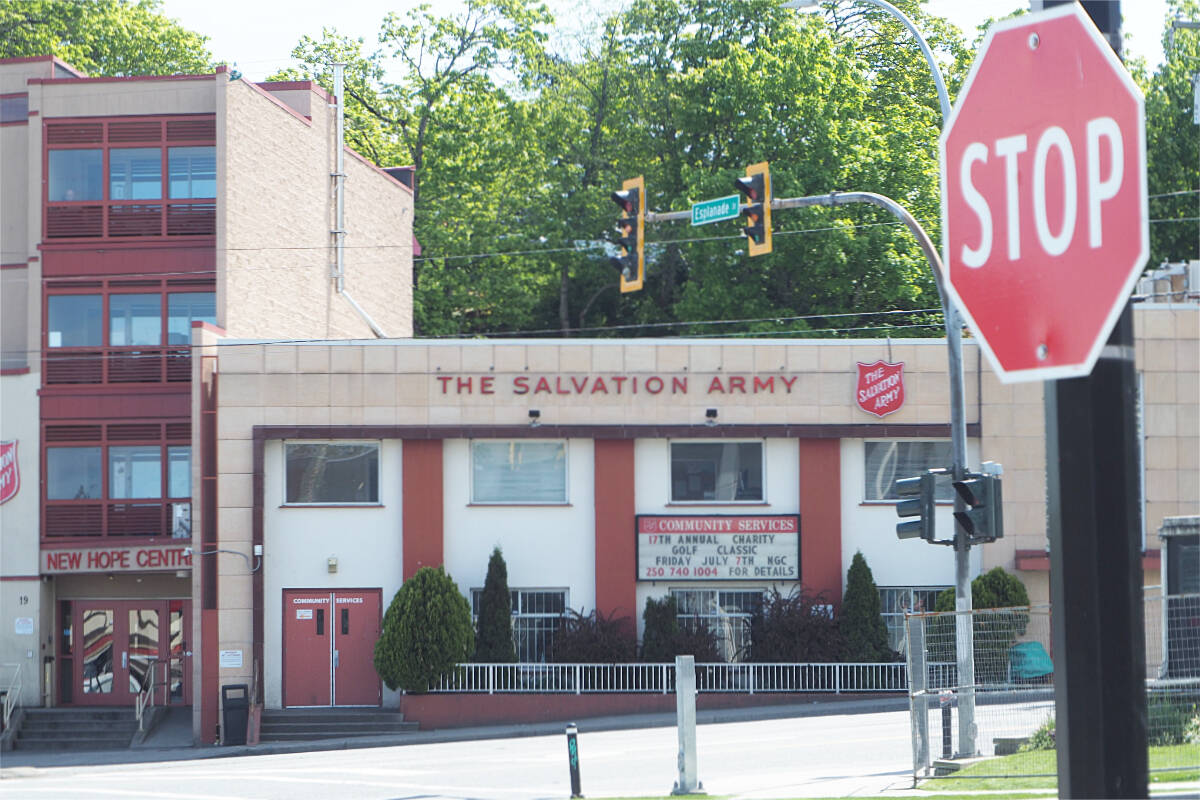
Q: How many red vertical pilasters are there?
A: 3